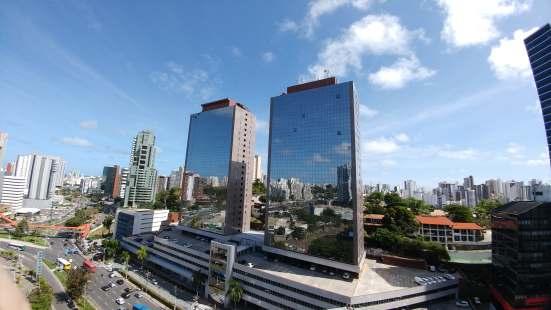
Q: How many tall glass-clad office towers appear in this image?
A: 2